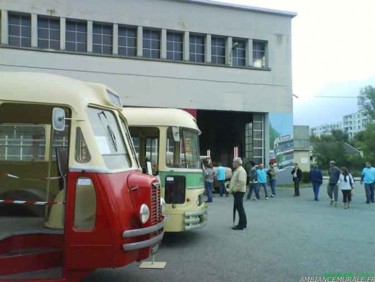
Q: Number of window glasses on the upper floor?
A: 11